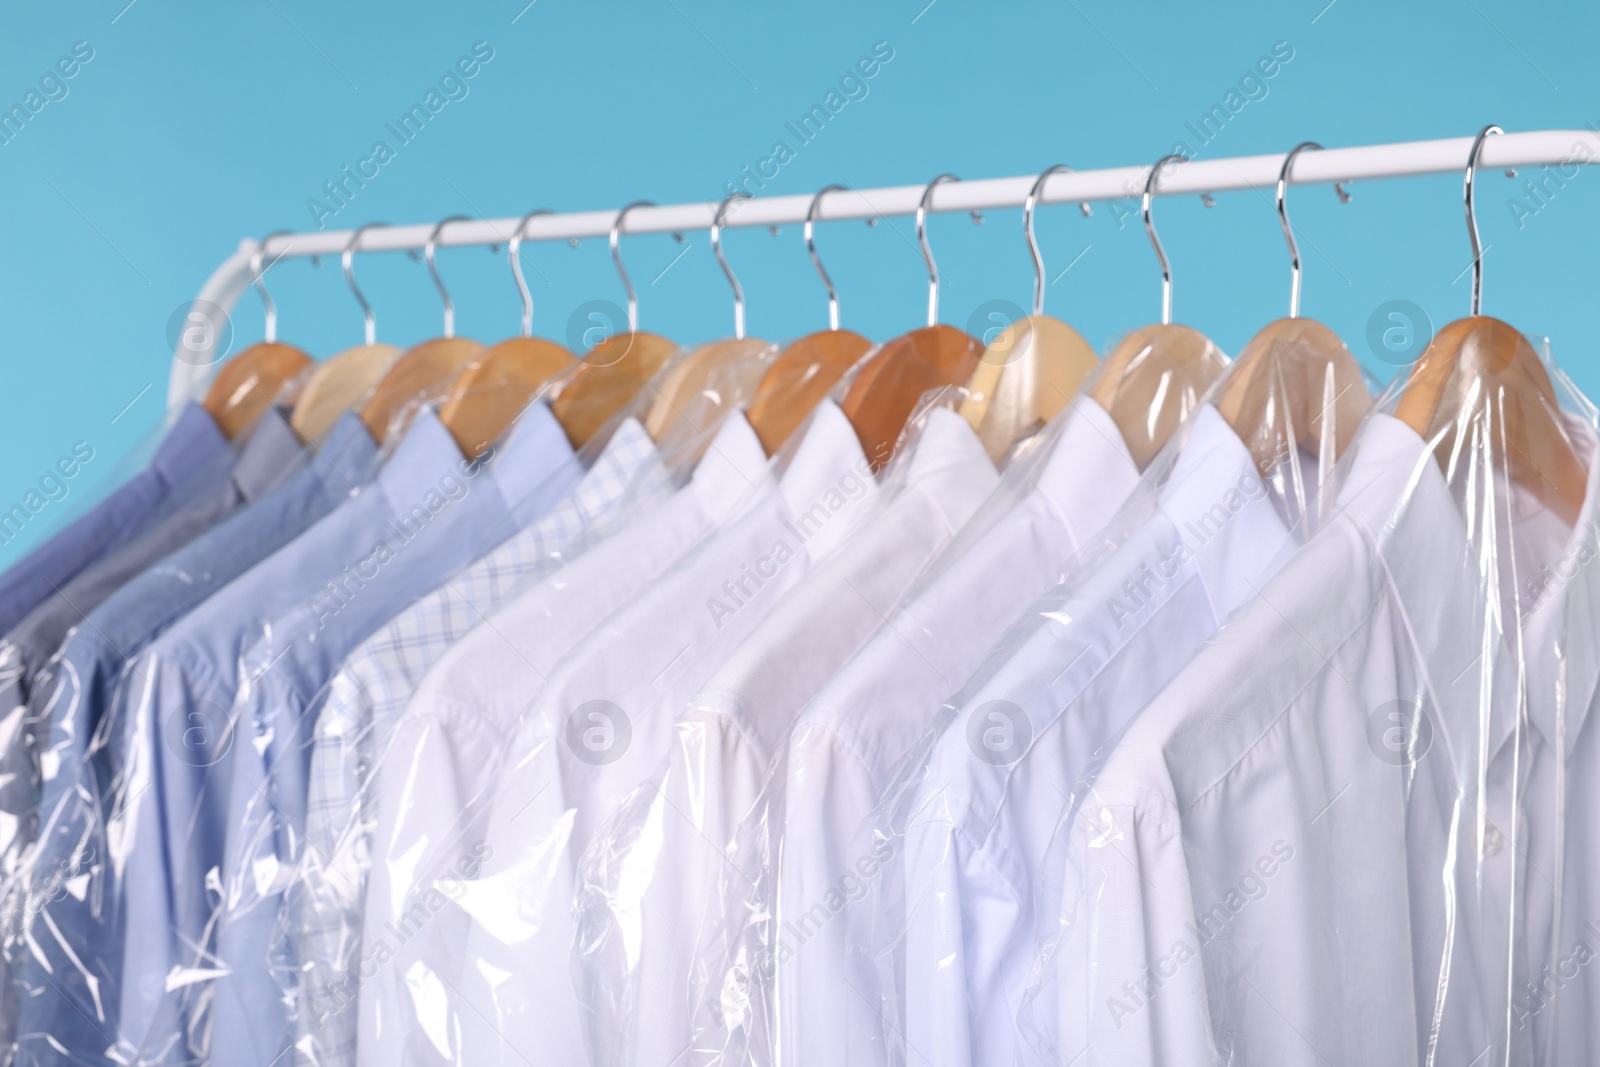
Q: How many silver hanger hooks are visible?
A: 12